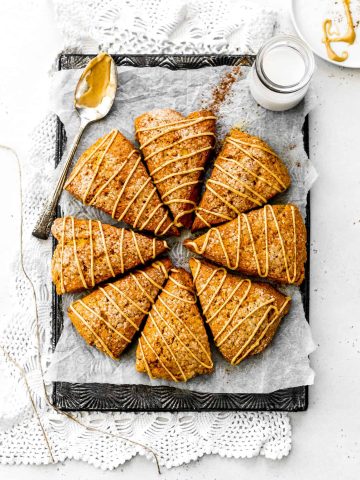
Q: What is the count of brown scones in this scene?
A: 8